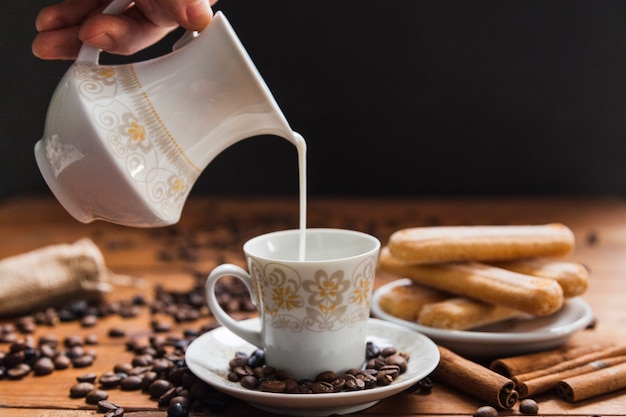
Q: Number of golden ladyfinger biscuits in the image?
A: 5